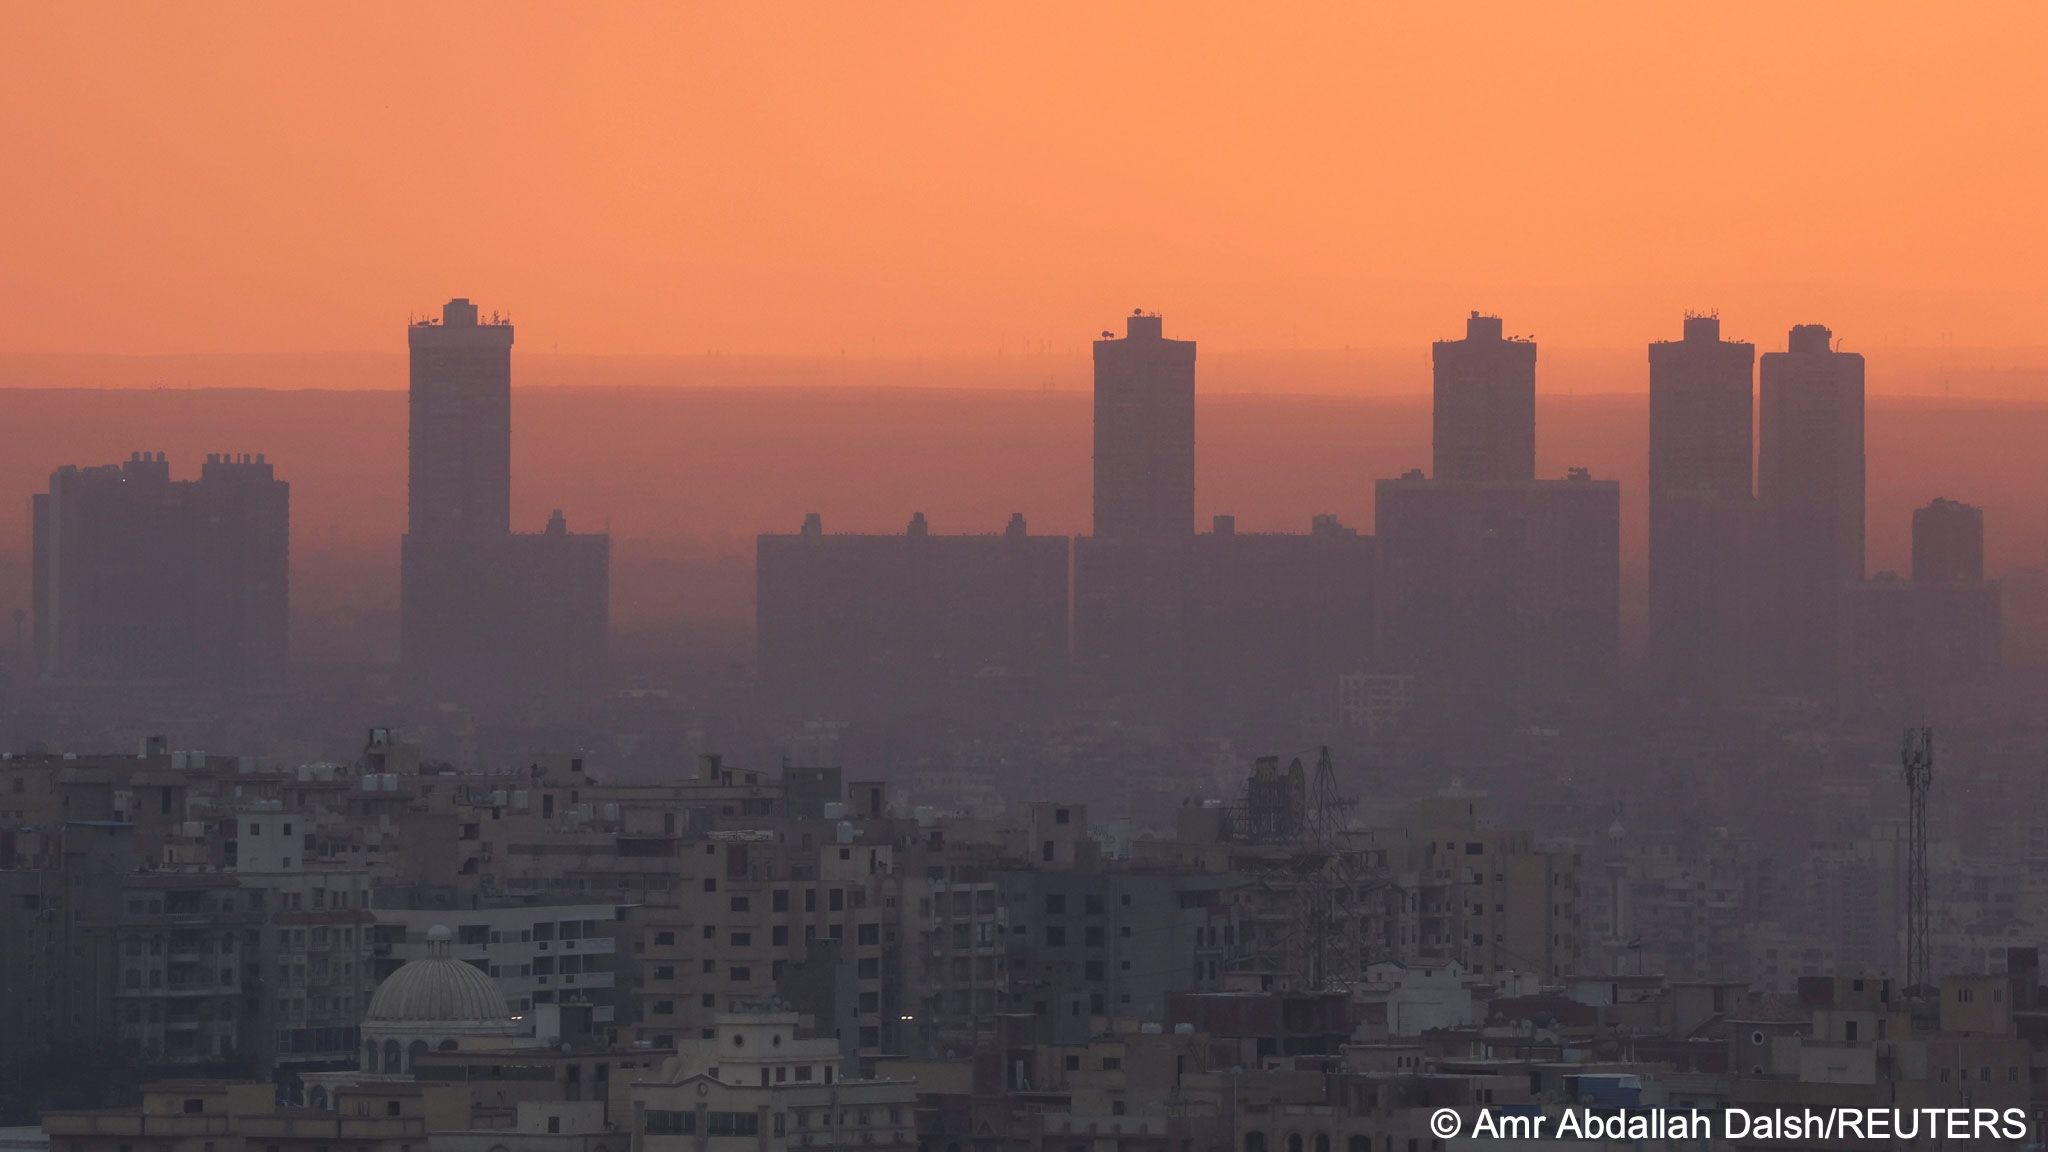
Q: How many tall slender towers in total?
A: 5